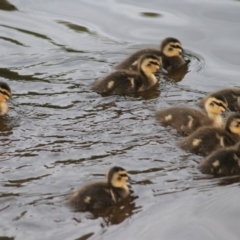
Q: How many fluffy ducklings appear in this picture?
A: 8